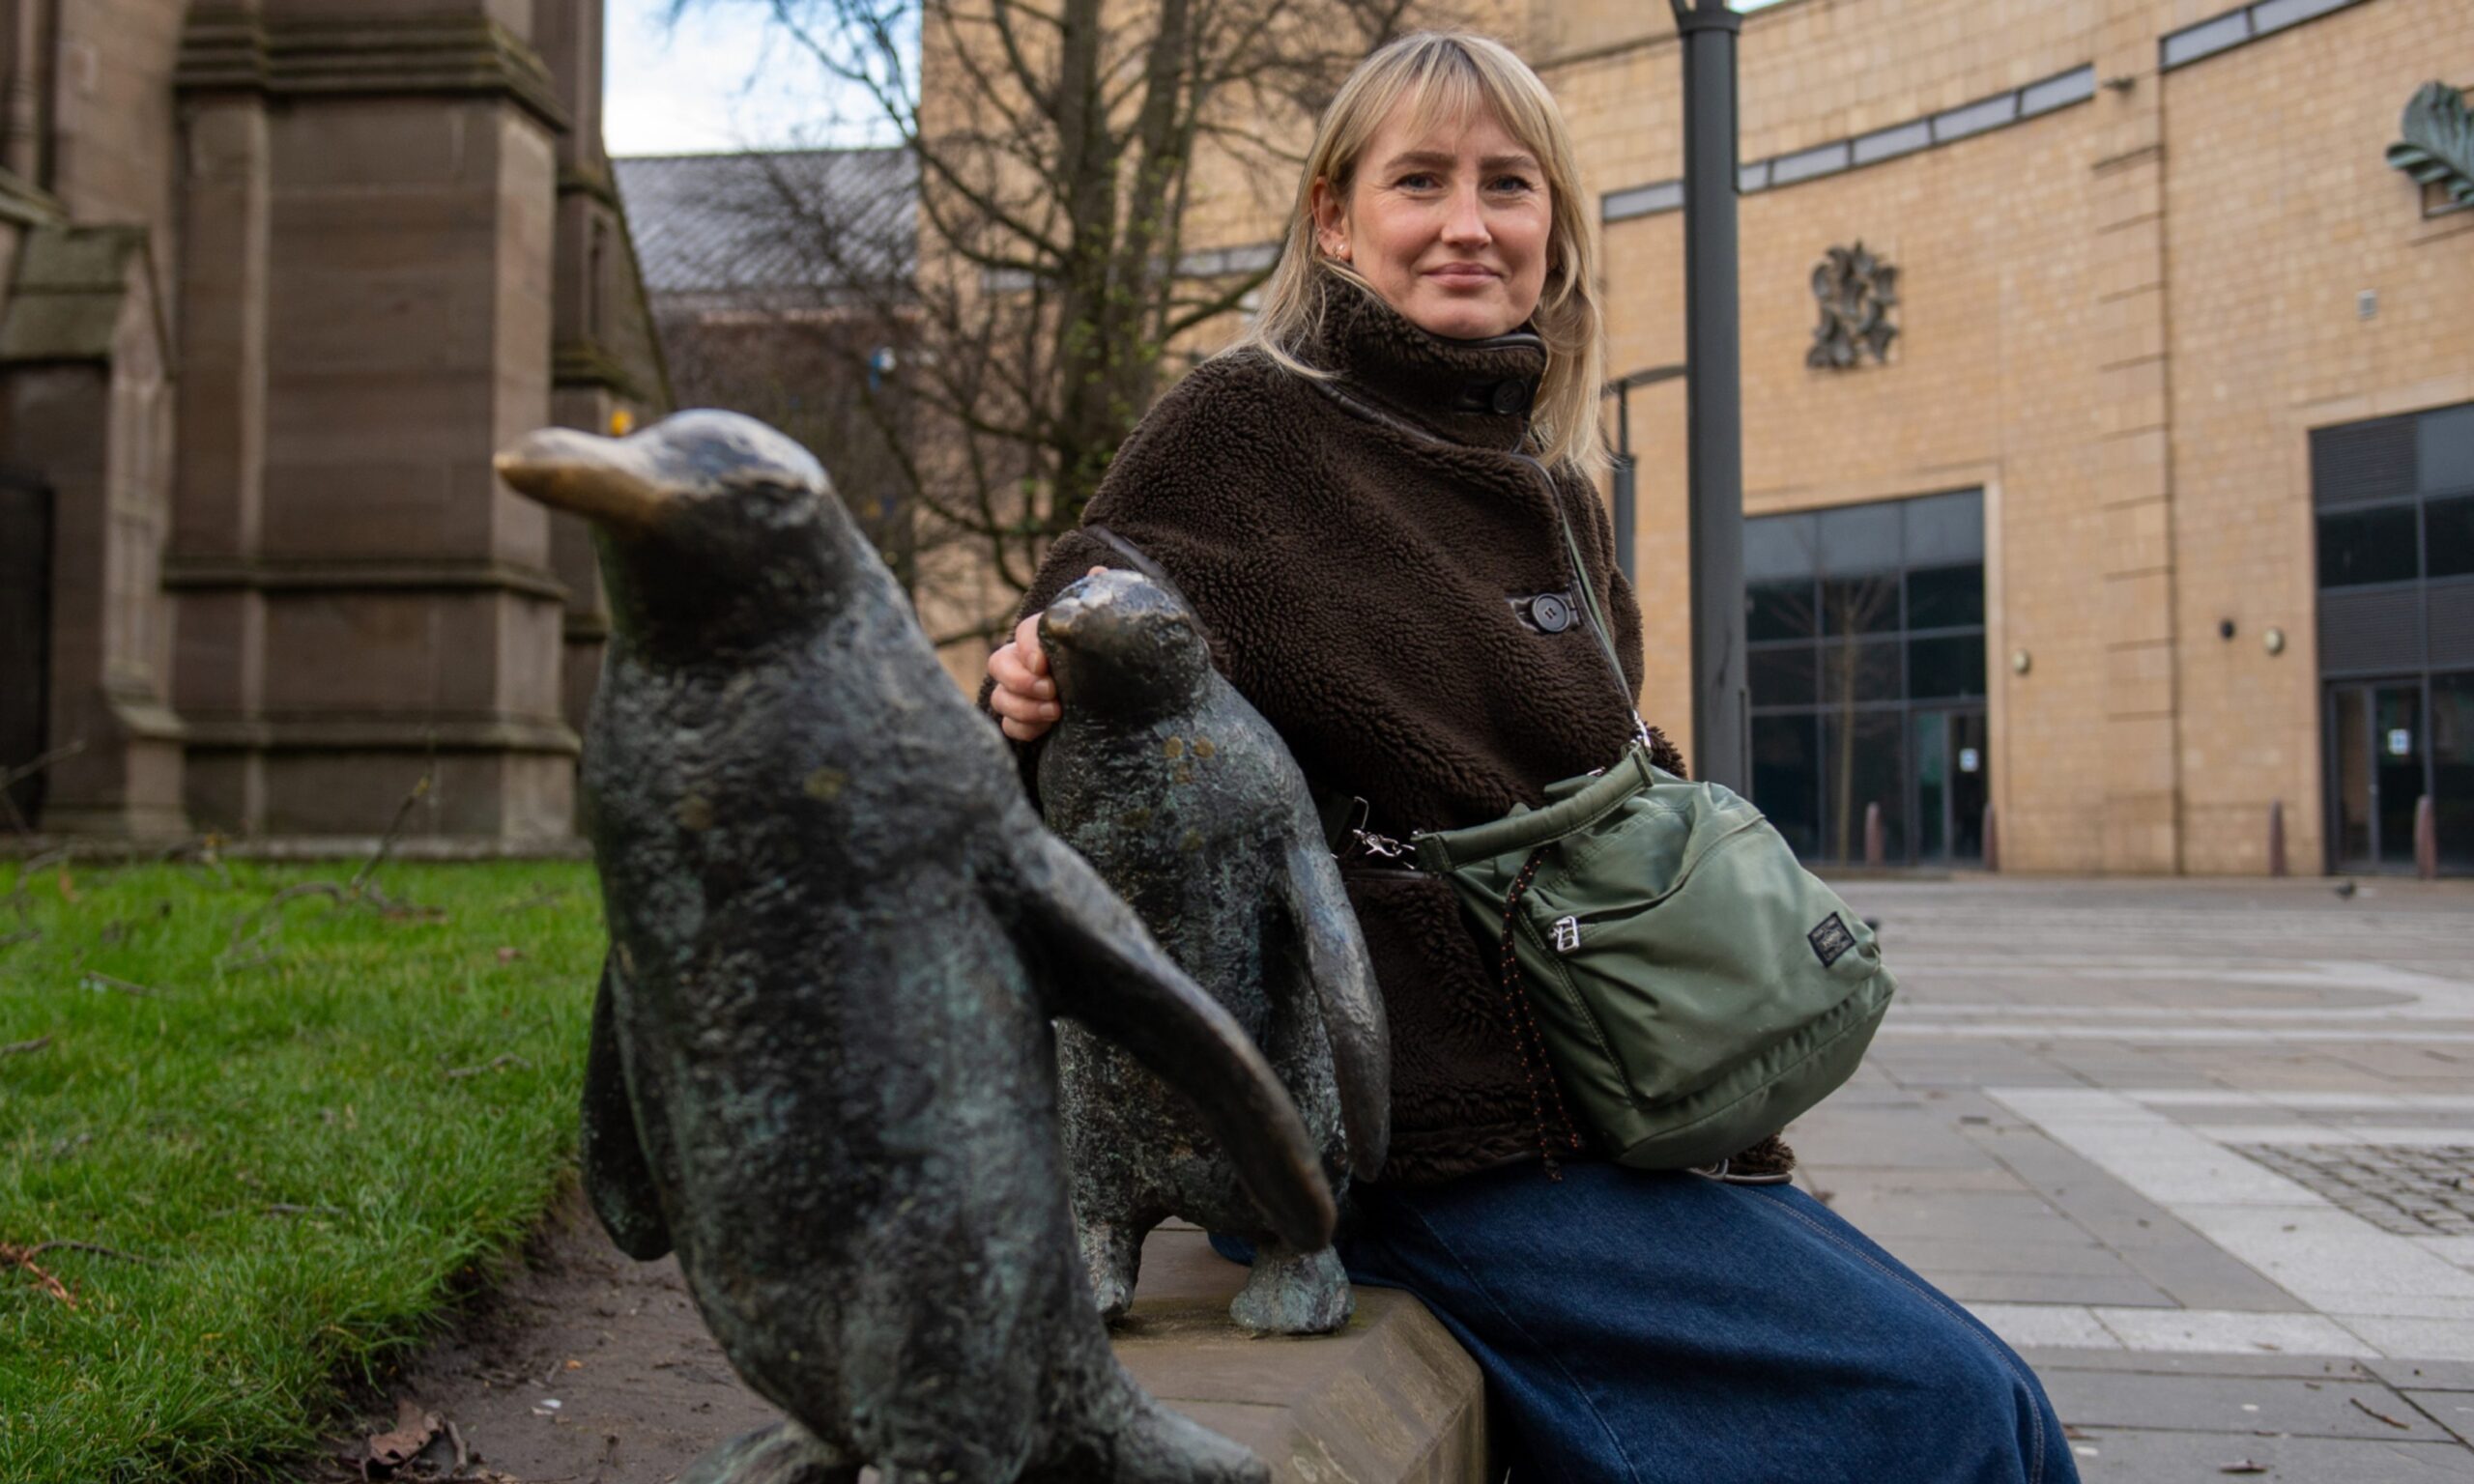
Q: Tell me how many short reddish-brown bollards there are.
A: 4